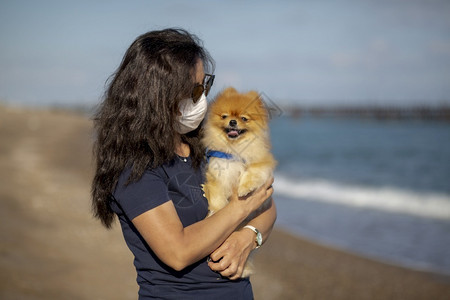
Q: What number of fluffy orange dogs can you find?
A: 1